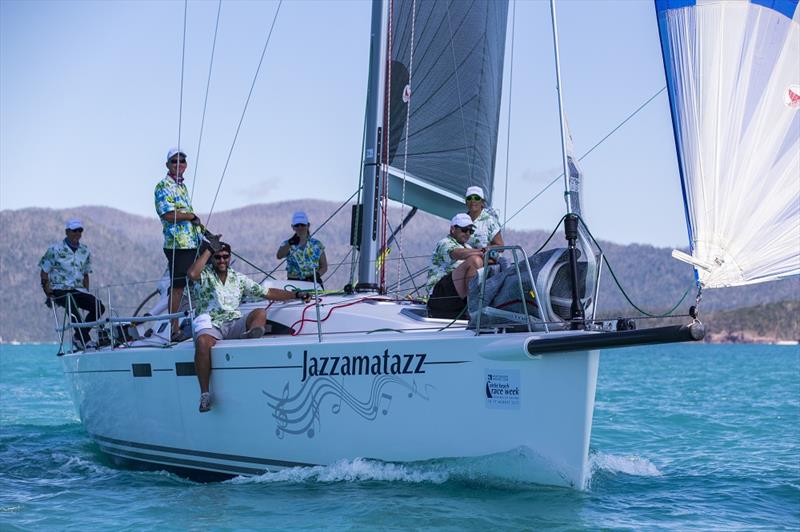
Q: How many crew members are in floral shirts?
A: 6